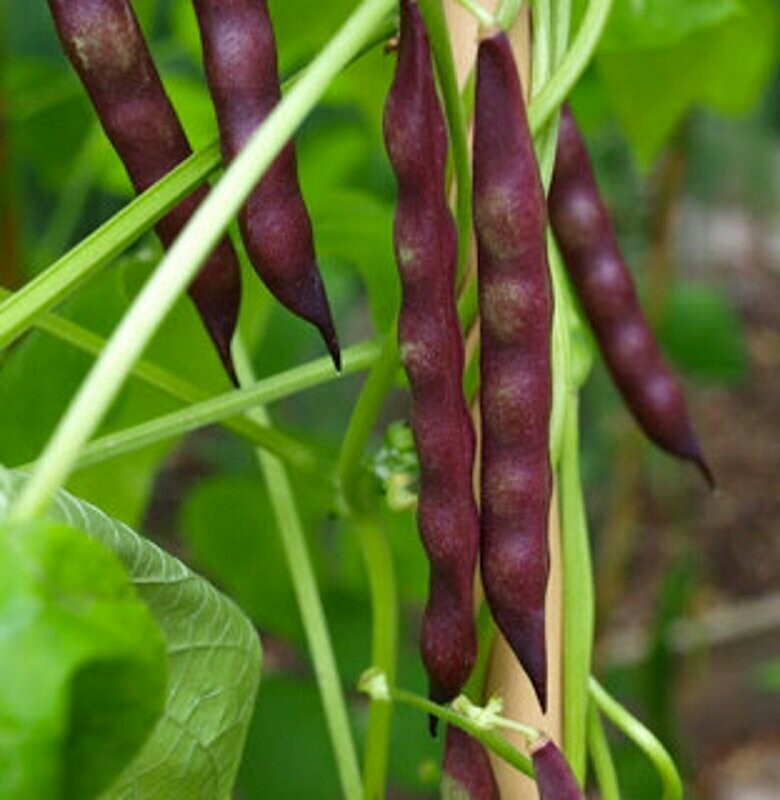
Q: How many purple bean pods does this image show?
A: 7